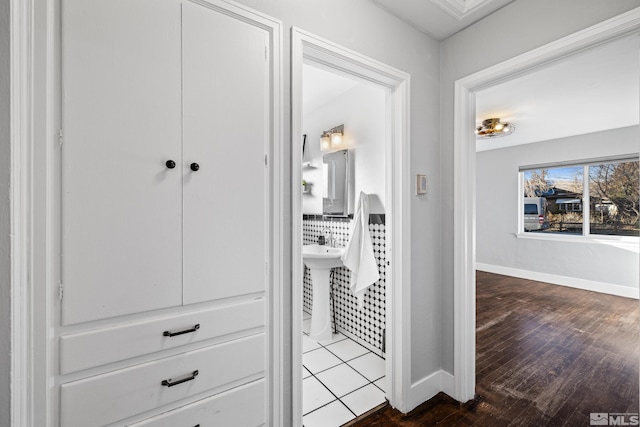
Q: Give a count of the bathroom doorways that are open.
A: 1